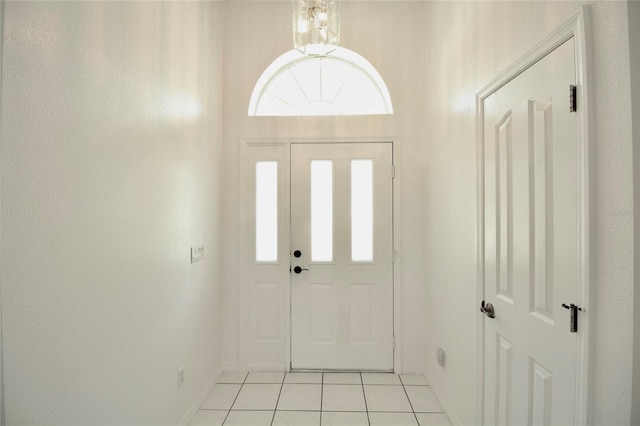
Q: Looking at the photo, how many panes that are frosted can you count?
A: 3